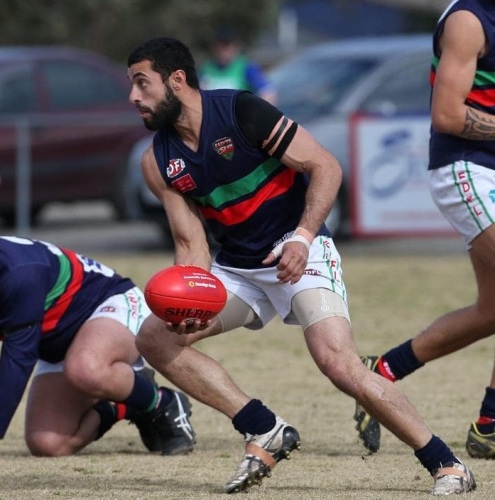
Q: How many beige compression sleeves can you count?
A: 2